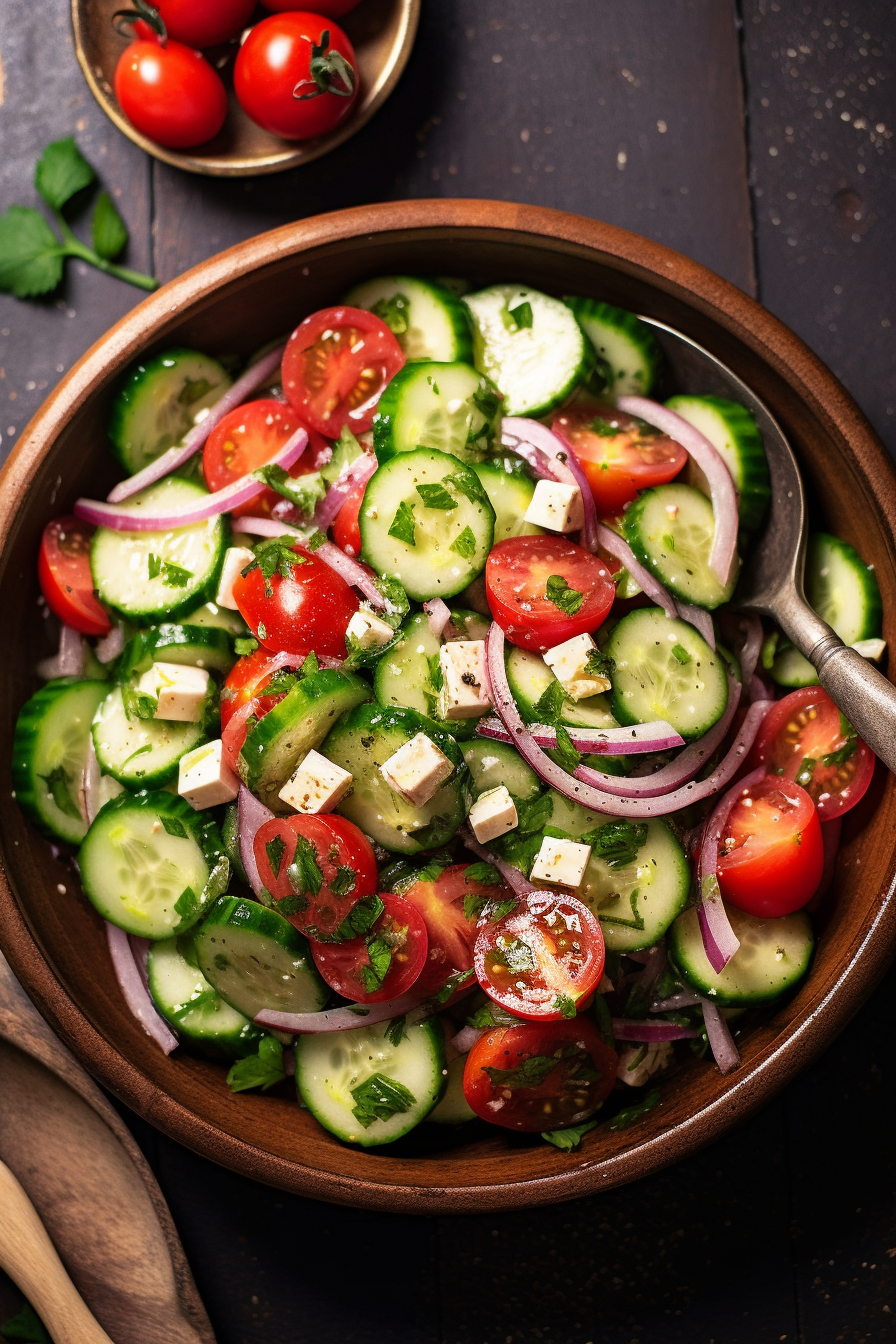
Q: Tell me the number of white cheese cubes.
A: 11